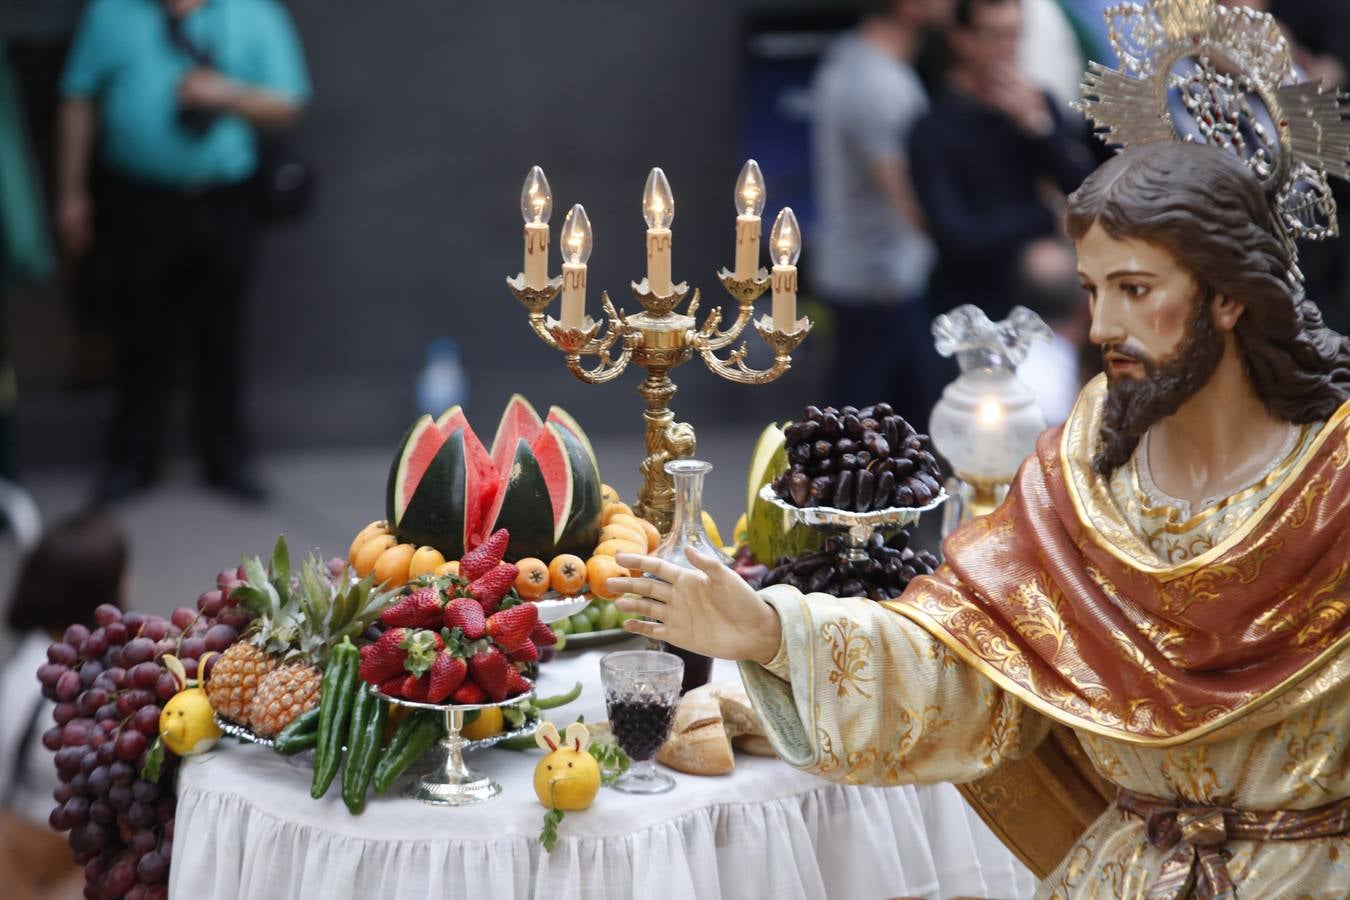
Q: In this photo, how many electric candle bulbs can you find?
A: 5